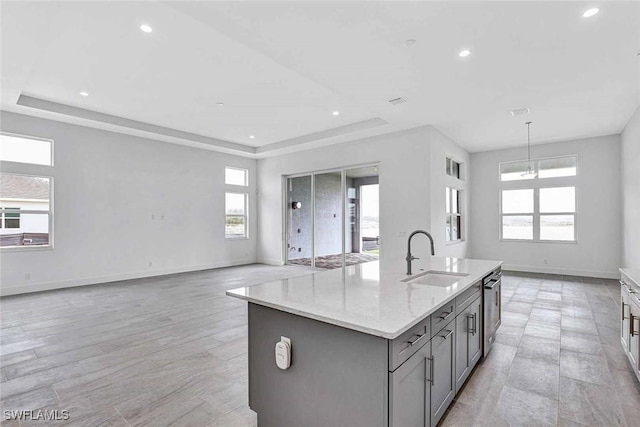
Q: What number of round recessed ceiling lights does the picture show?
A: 6